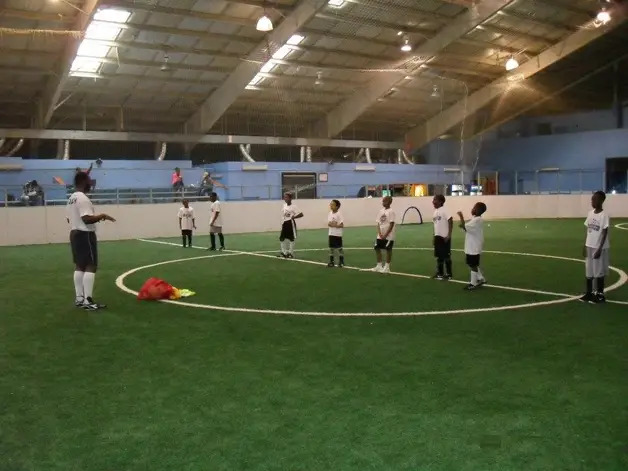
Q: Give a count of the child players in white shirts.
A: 8